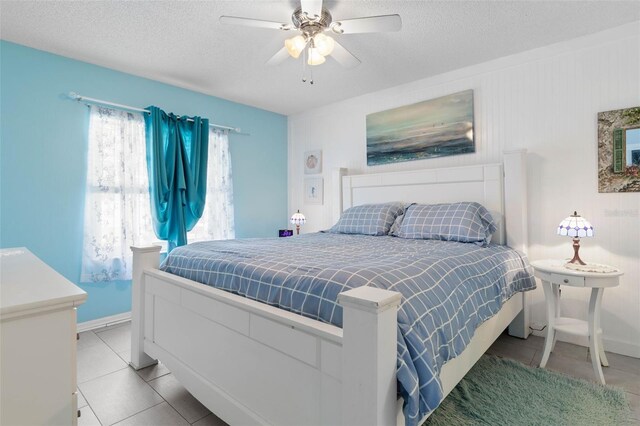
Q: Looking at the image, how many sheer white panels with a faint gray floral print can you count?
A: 2